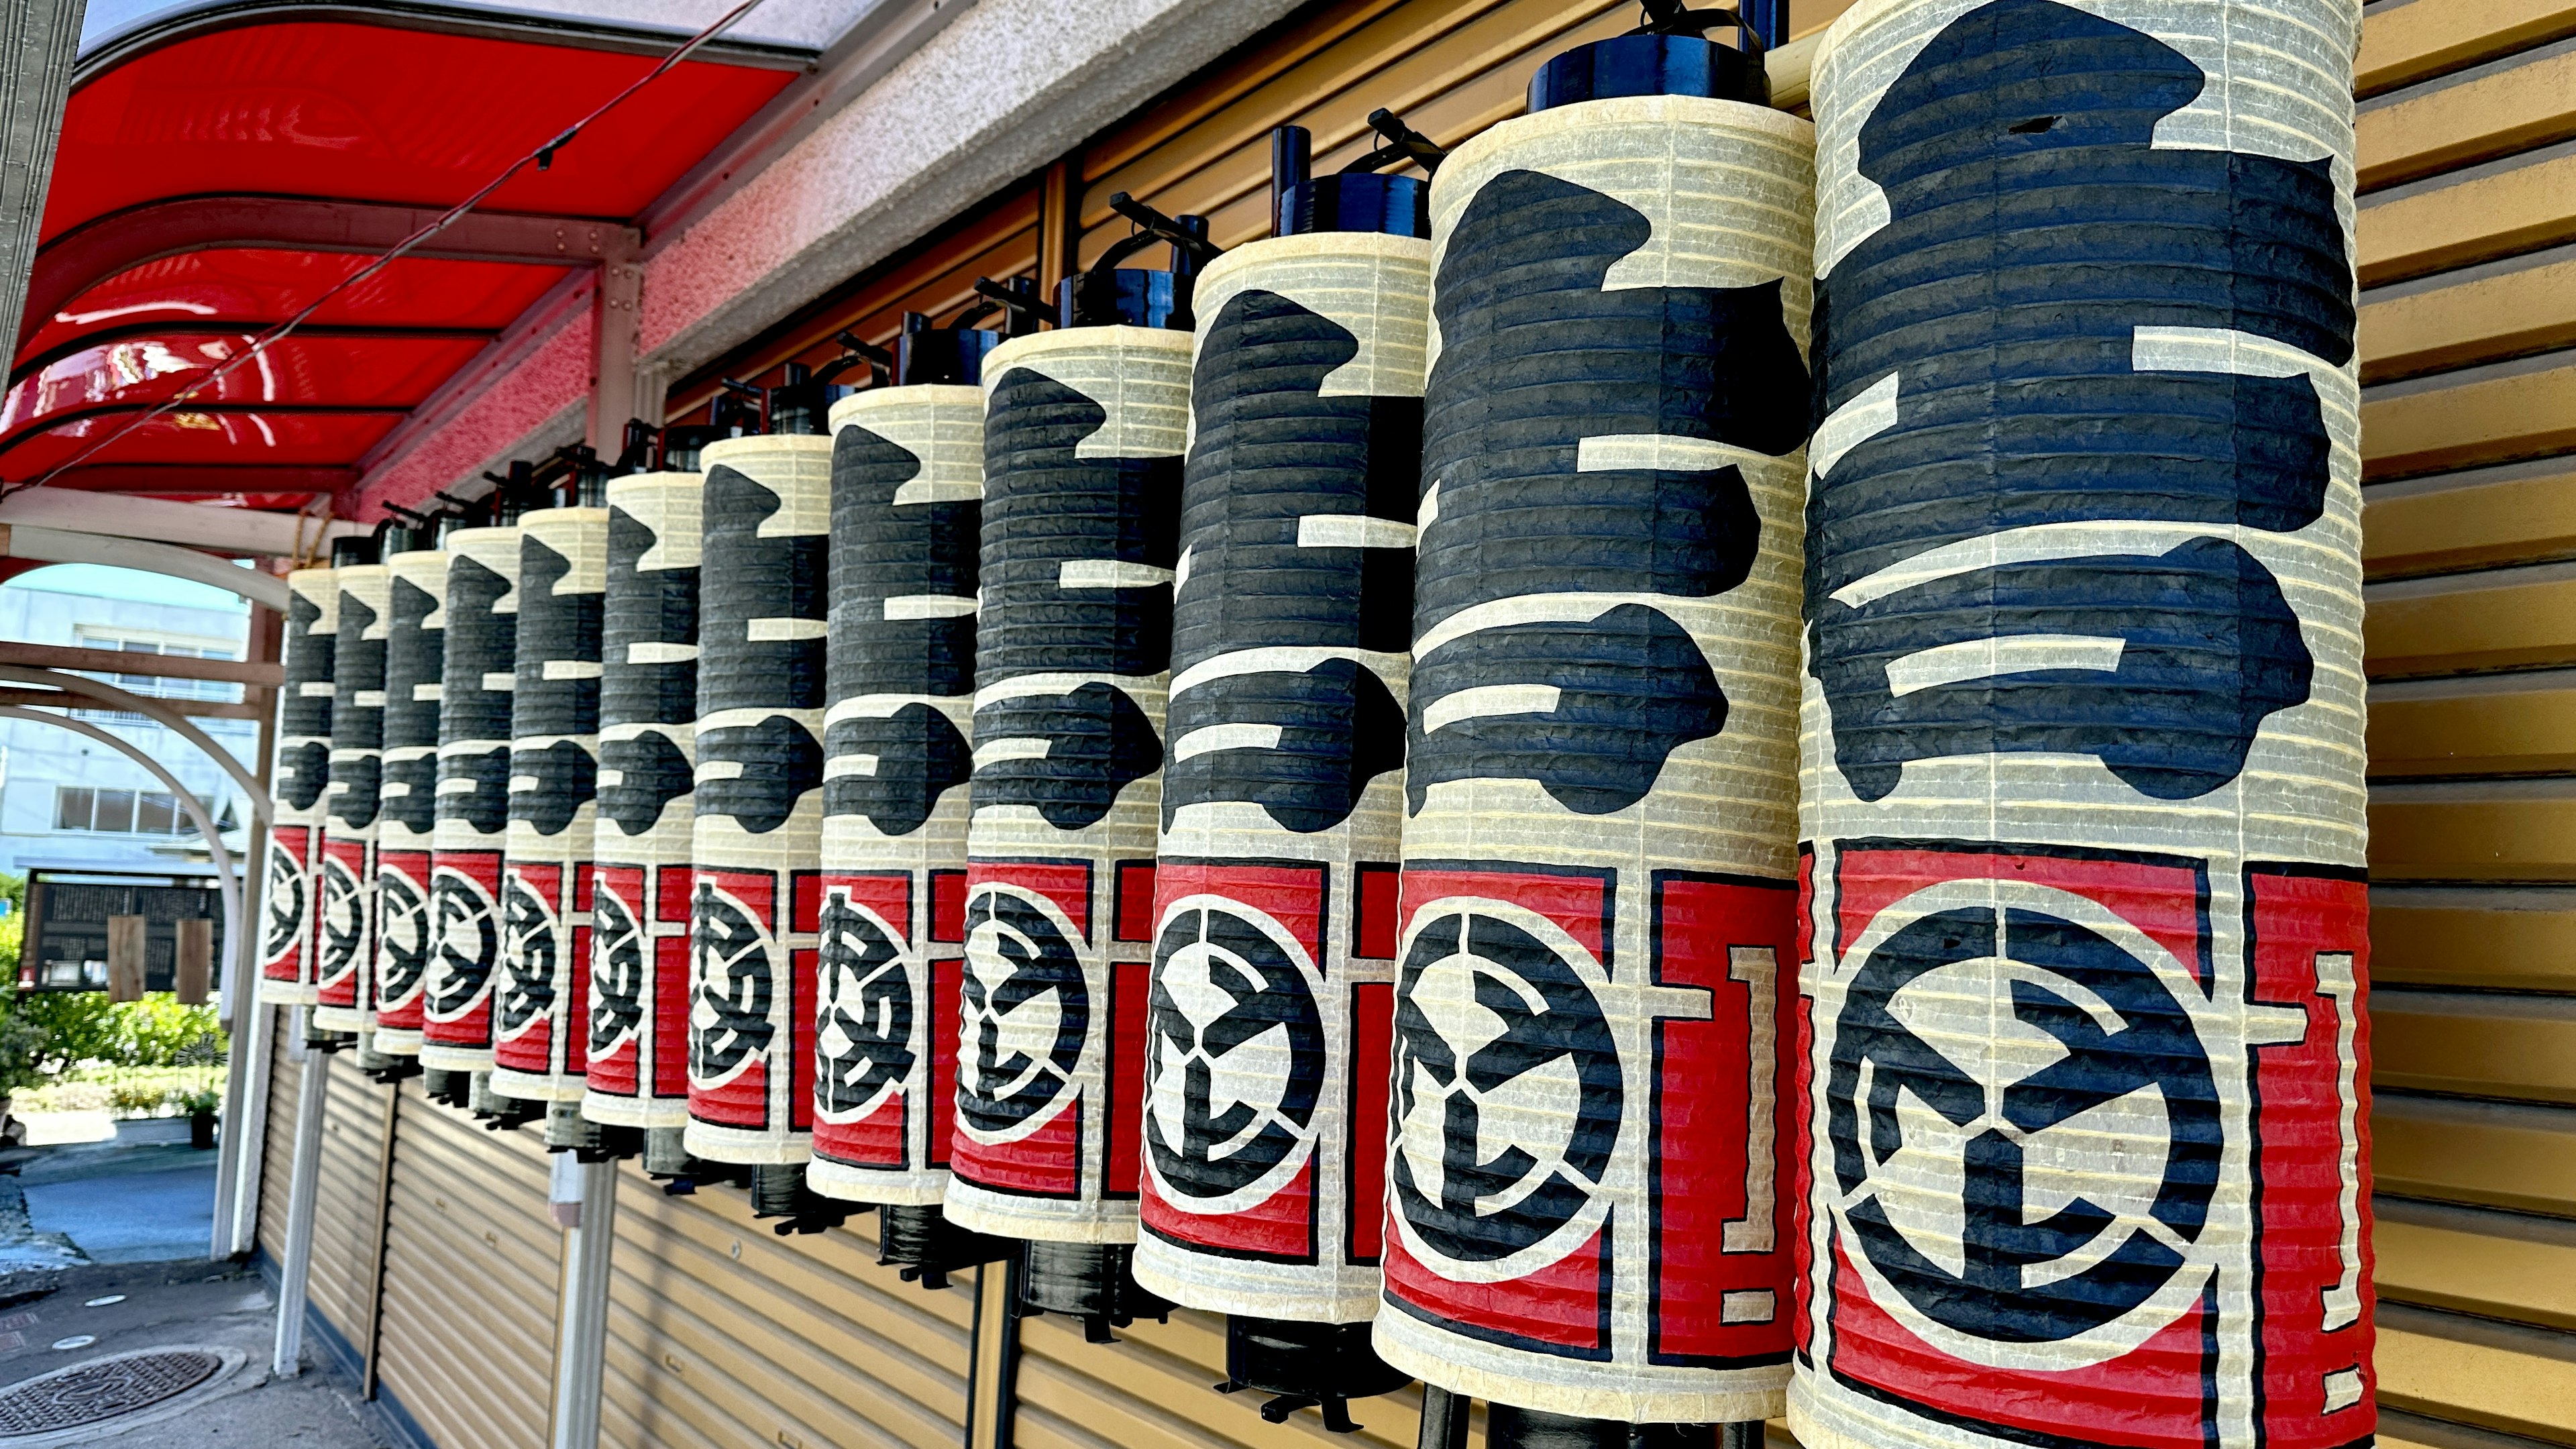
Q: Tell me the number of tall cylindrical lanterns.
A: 12